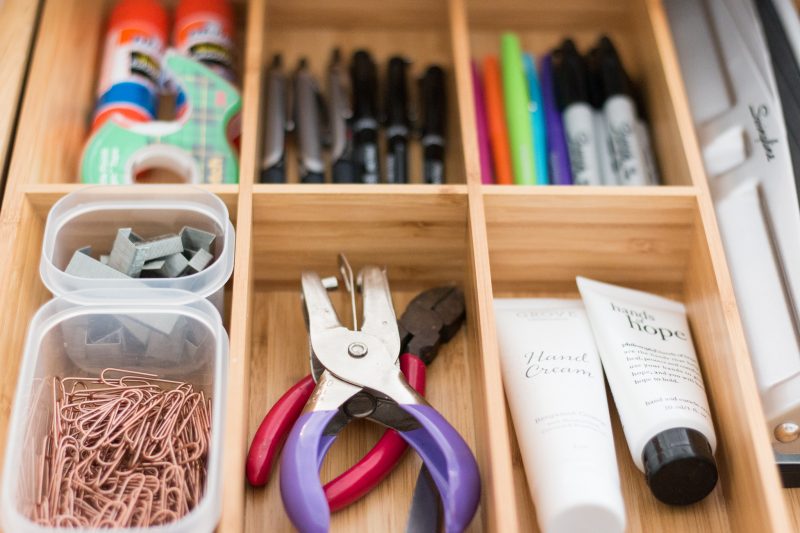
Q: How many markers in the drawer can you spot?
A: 9